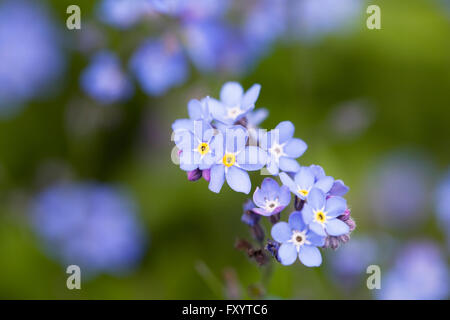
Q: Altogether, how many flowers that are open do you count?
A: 8